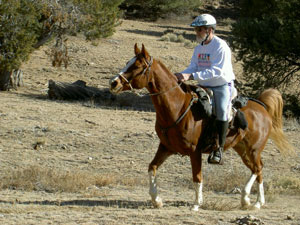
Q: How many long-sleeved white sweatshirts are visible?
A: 1